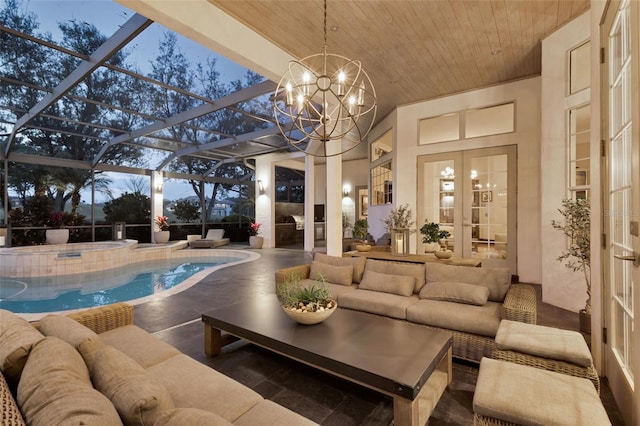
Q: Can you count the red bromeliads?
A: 3